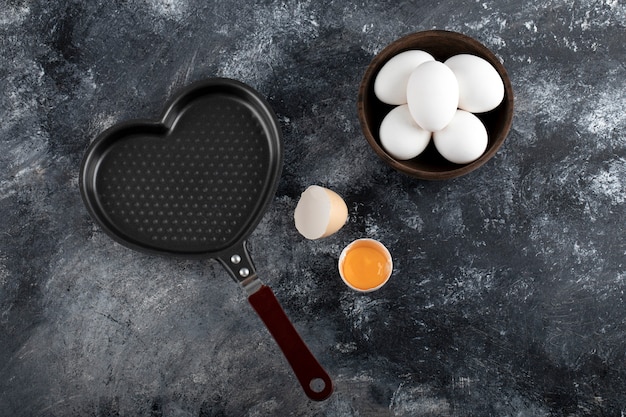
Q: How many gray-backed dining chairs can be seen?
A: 0